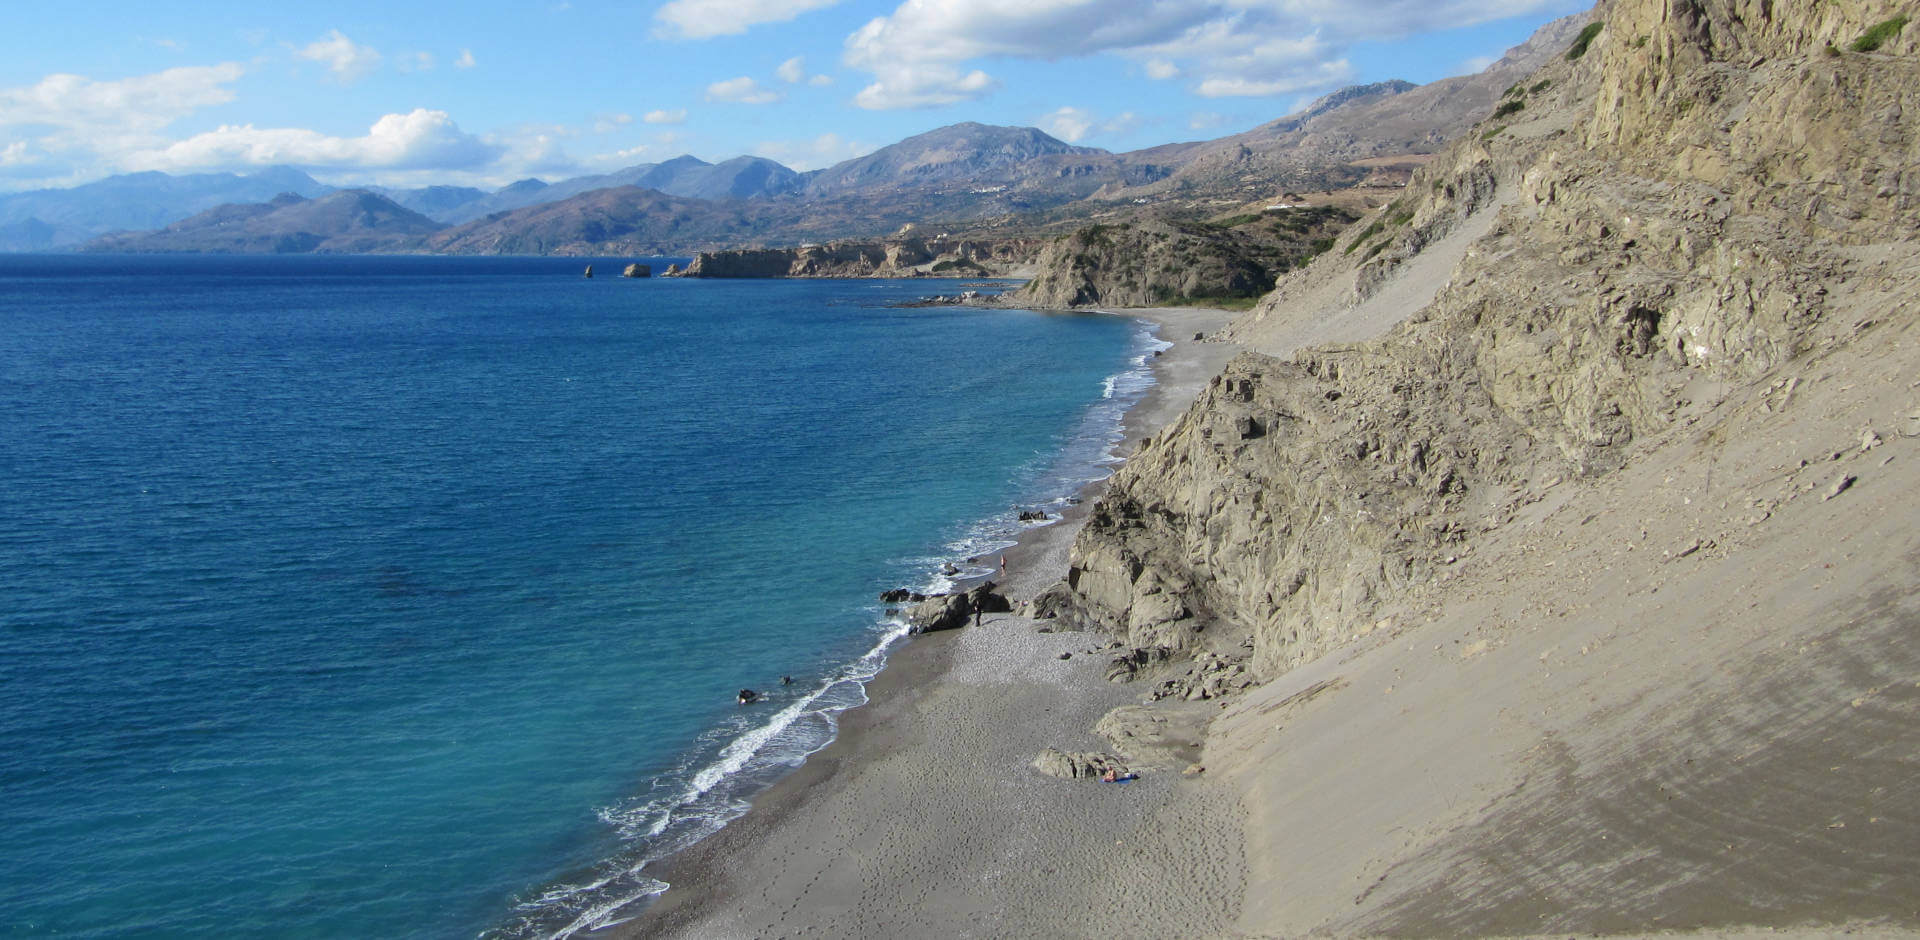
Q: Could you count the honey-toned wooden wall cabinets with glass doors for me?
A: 0